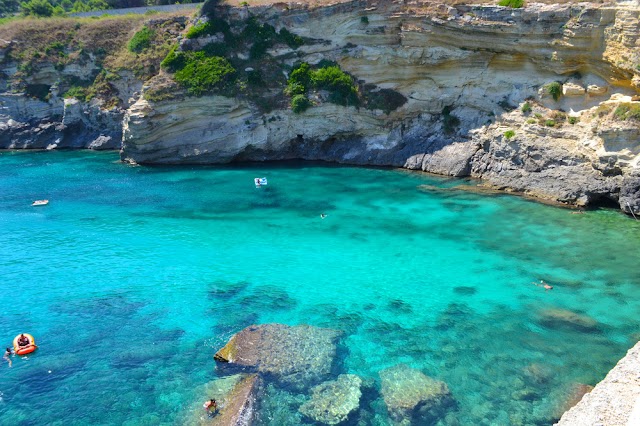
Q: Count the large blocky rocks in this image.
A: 4